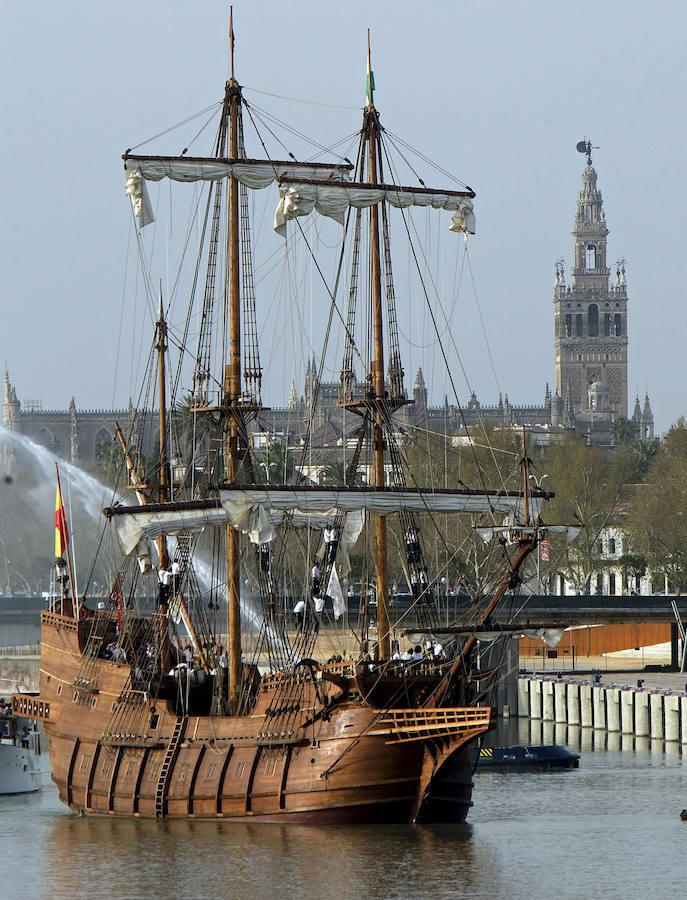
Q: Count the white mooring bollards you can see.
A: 13